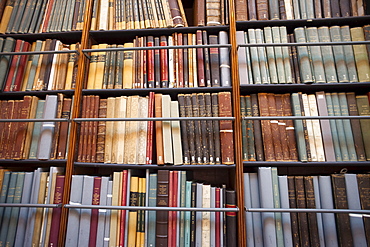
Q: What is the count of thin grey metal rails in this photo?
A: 9